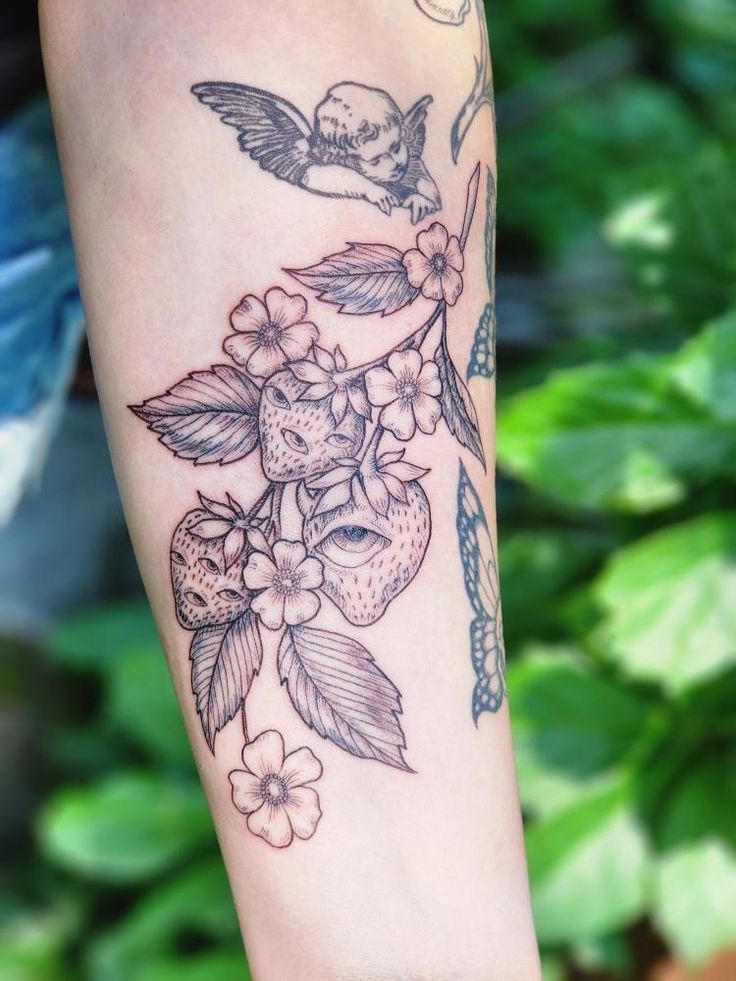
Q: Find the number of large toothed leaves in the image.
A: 5